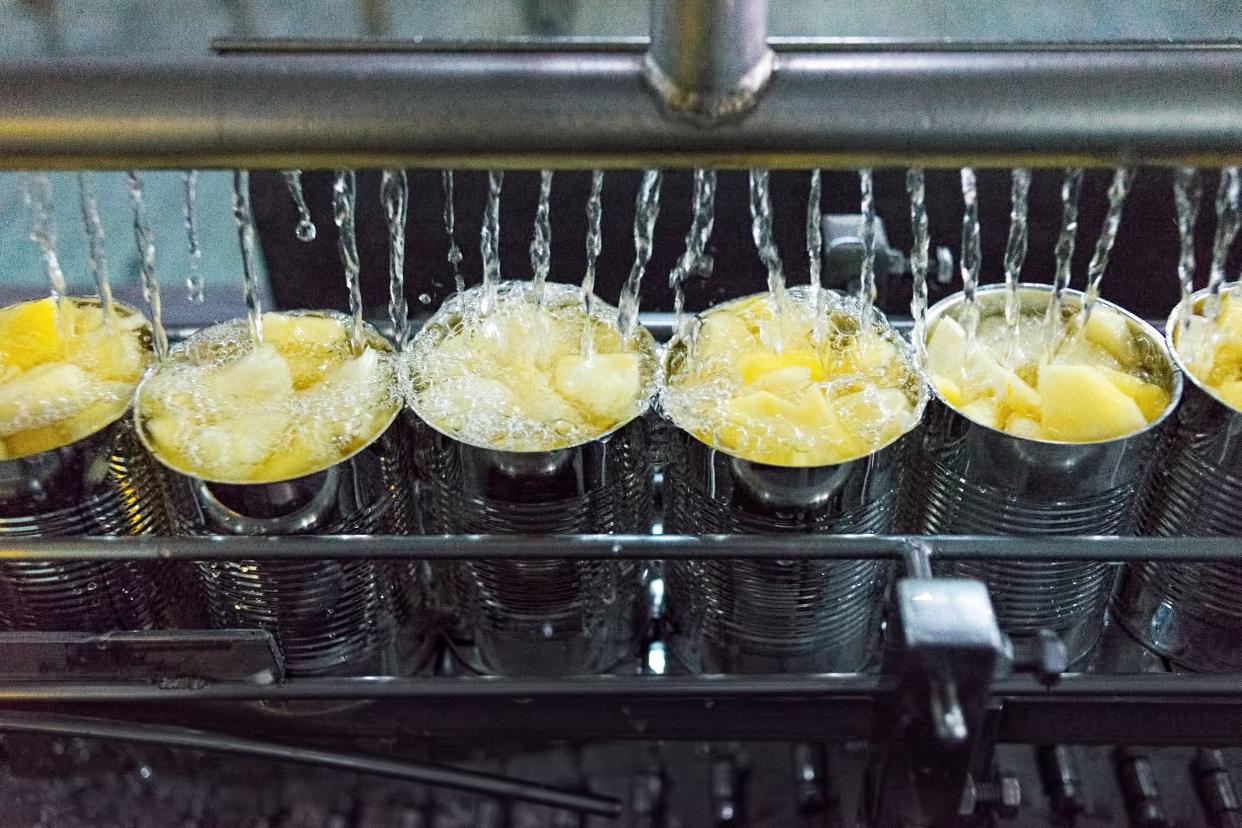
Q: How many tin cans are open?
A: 6